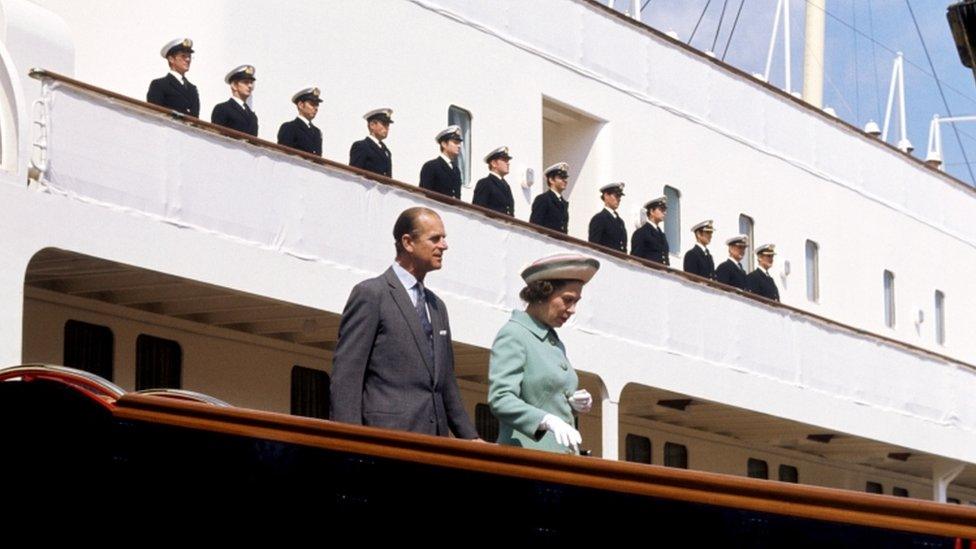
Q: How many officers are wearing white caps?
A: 12